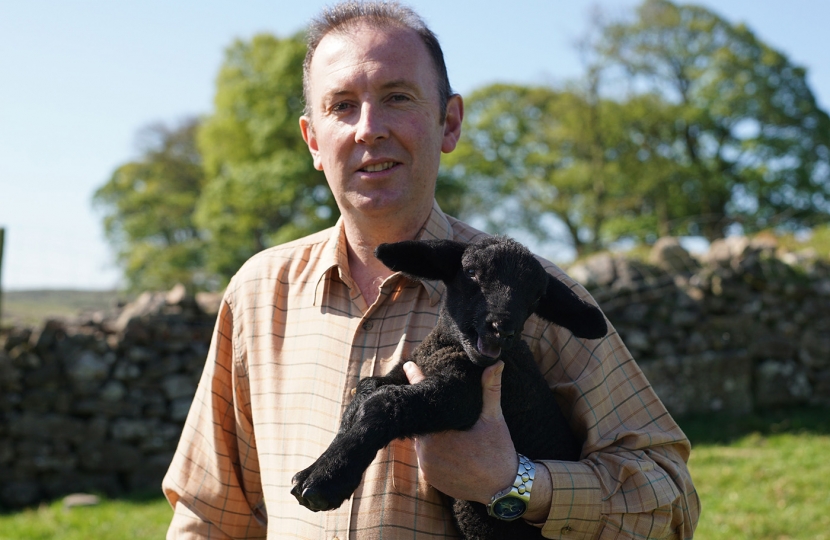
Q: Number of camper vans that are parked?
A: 0